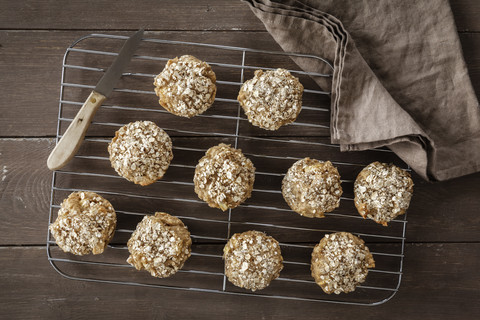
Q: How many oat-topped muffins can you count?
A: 10